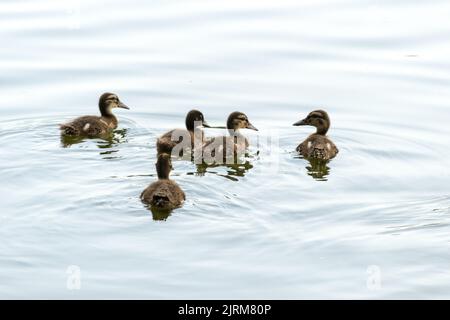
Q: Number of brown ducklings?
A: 5